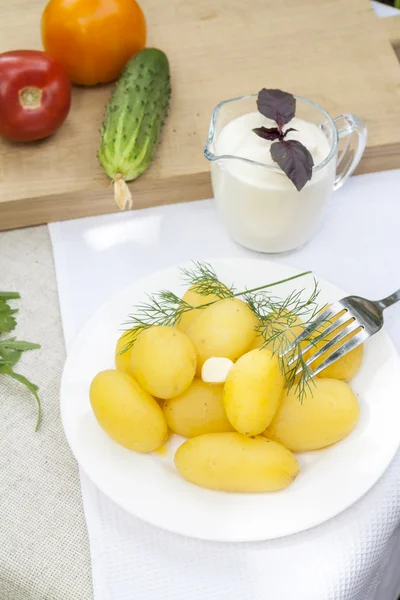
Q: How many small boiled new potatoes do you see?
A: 11